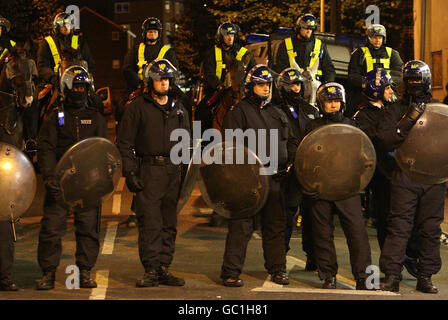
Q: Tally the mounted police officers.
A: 6